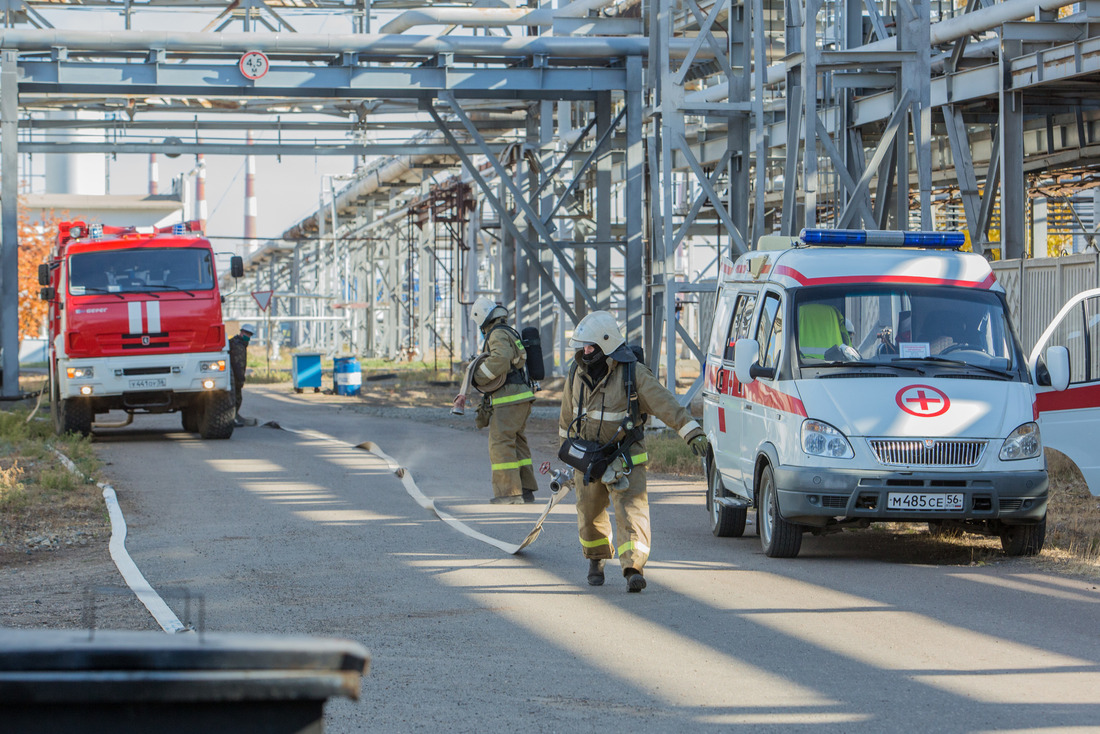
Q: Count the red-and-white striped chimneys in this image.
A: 3